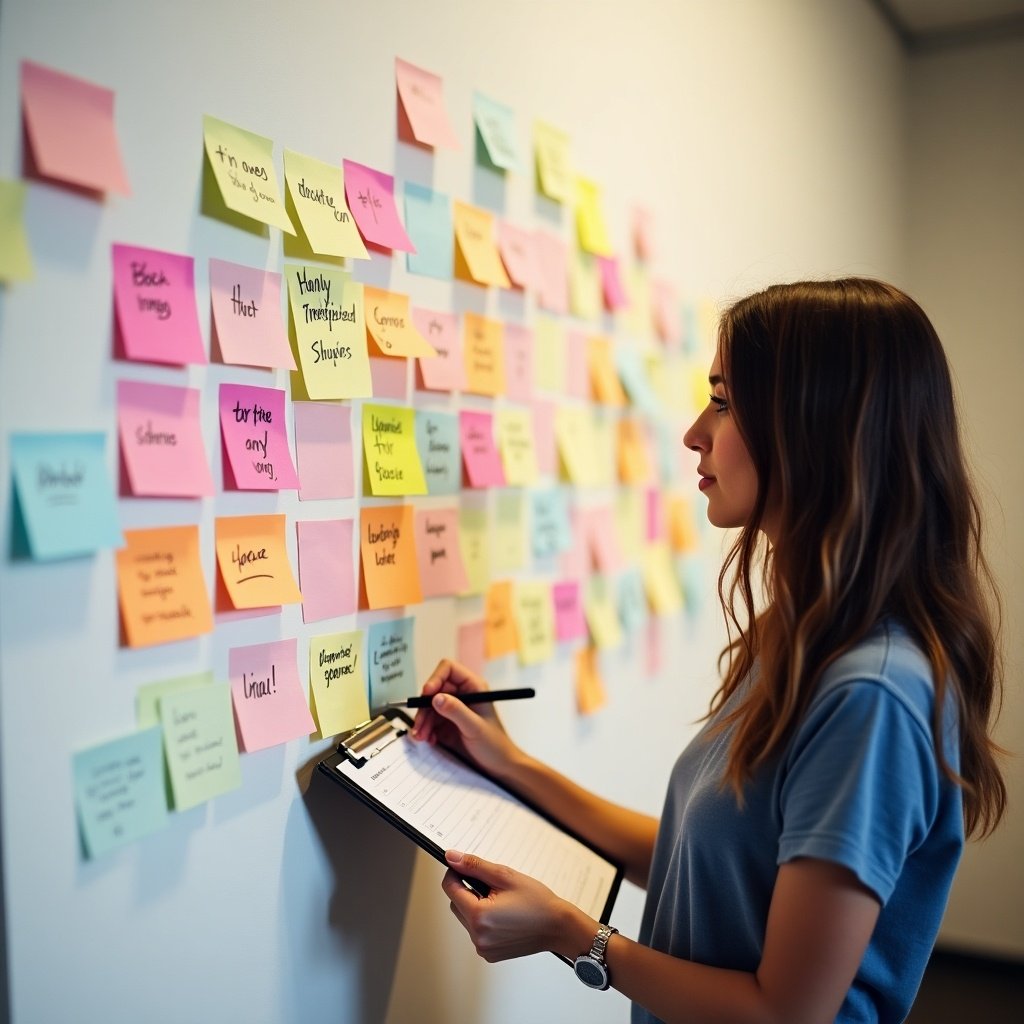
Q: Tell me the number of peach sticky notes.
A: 11